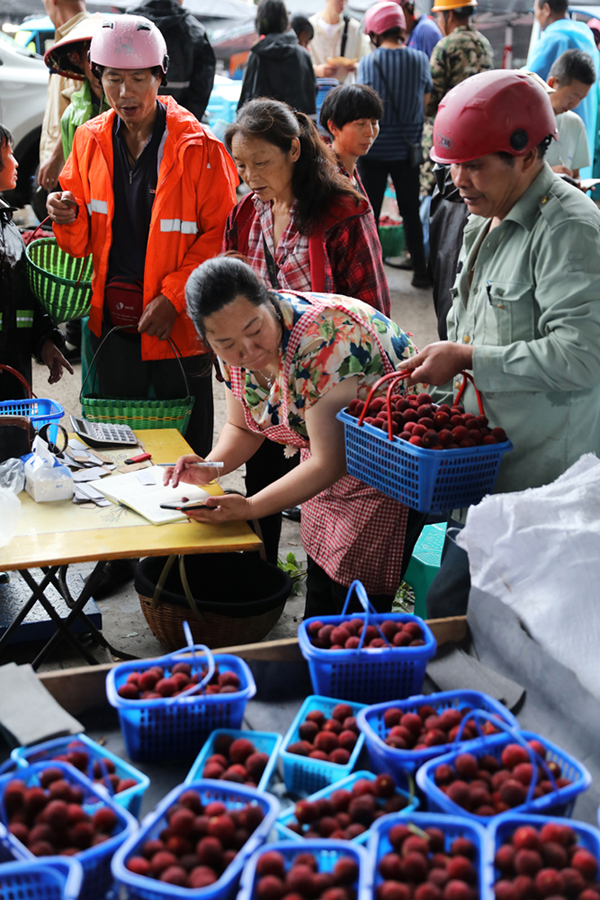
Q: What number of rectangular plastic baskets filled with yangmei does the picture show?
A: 14